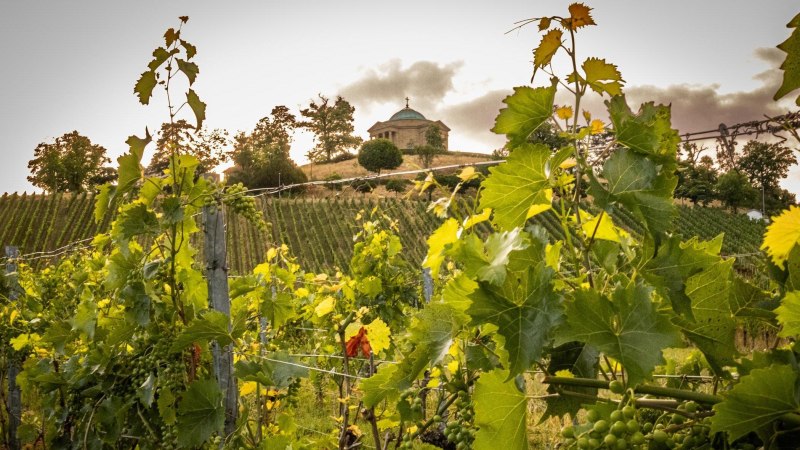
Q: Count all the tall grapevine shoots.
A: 2